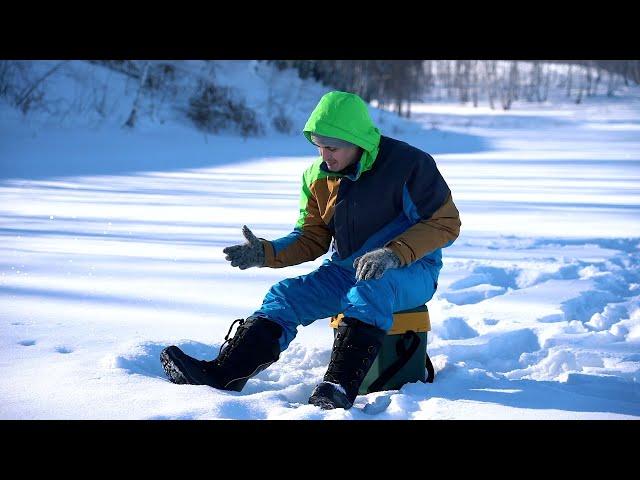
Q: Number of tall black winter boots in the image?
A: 2